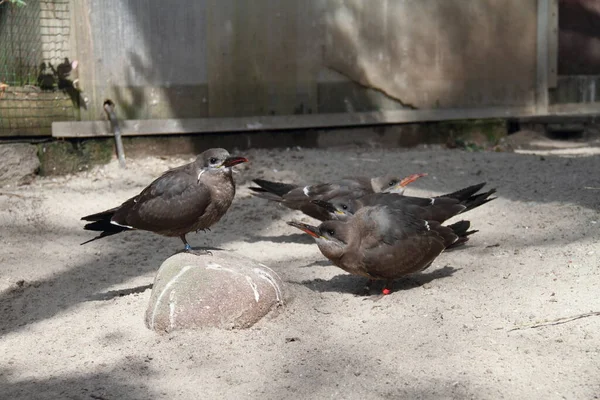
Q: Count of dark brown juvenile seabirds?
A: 4